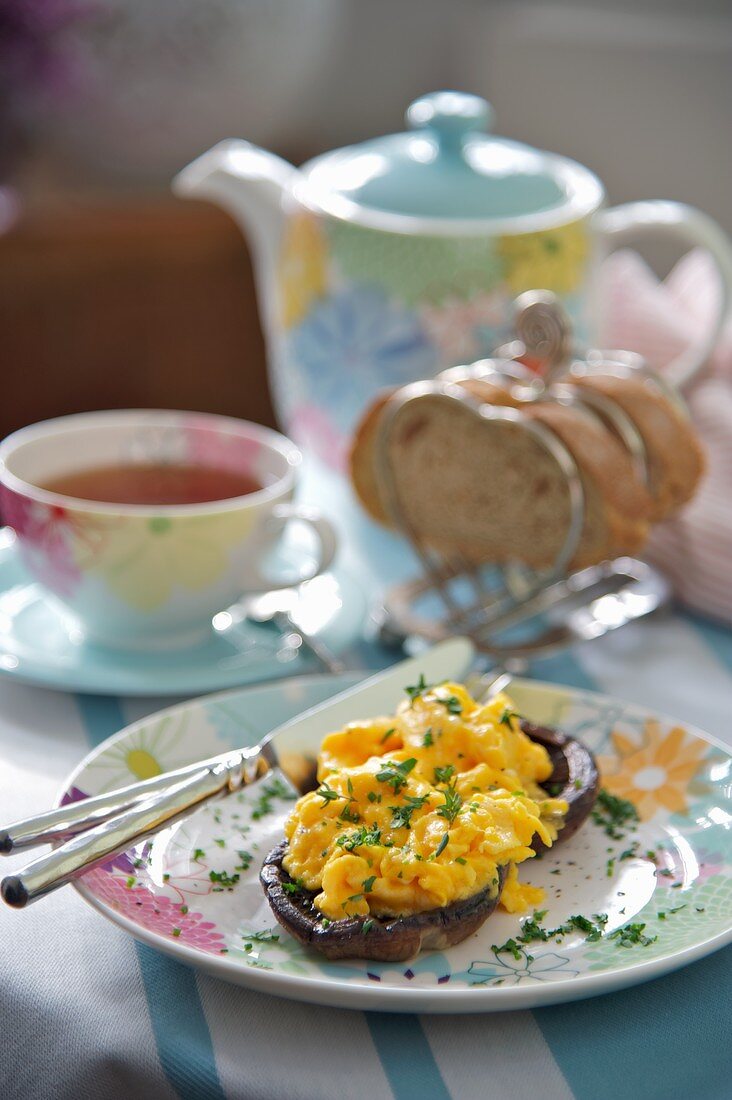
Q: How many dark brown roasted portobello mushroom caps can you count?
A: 2